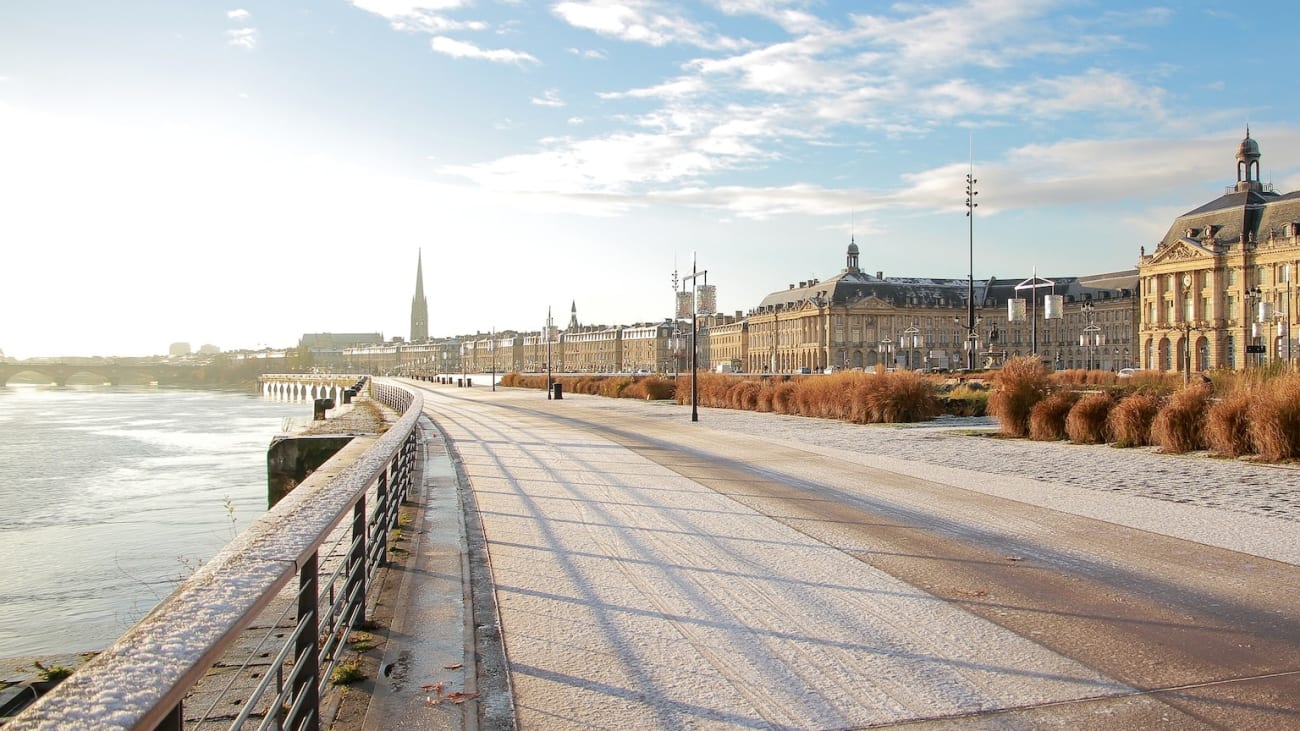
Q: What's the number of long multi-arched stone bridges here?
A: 1